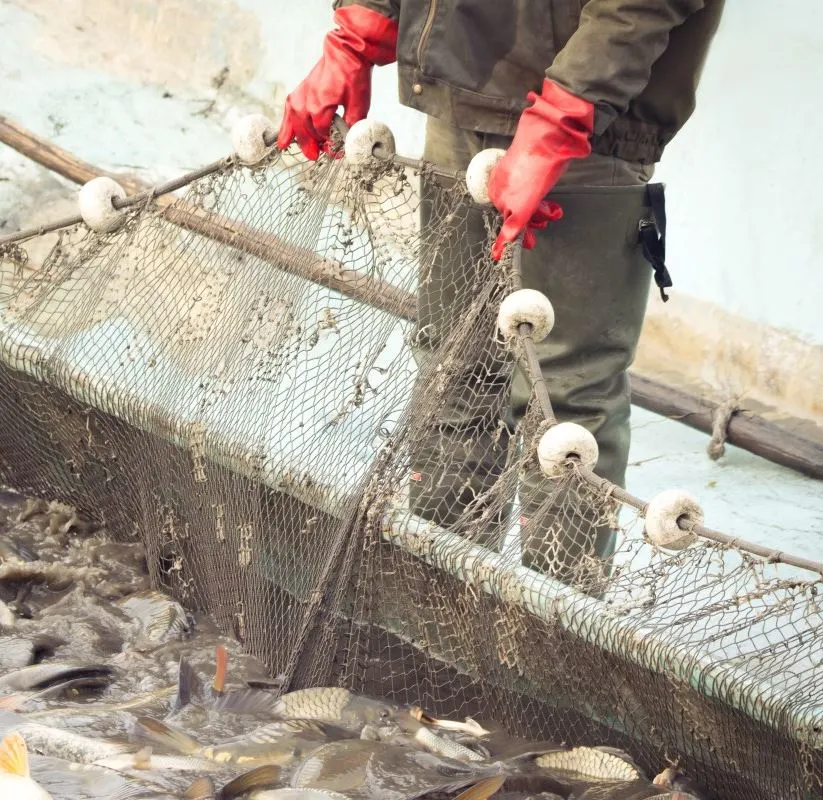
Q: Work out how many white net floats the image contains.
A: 7